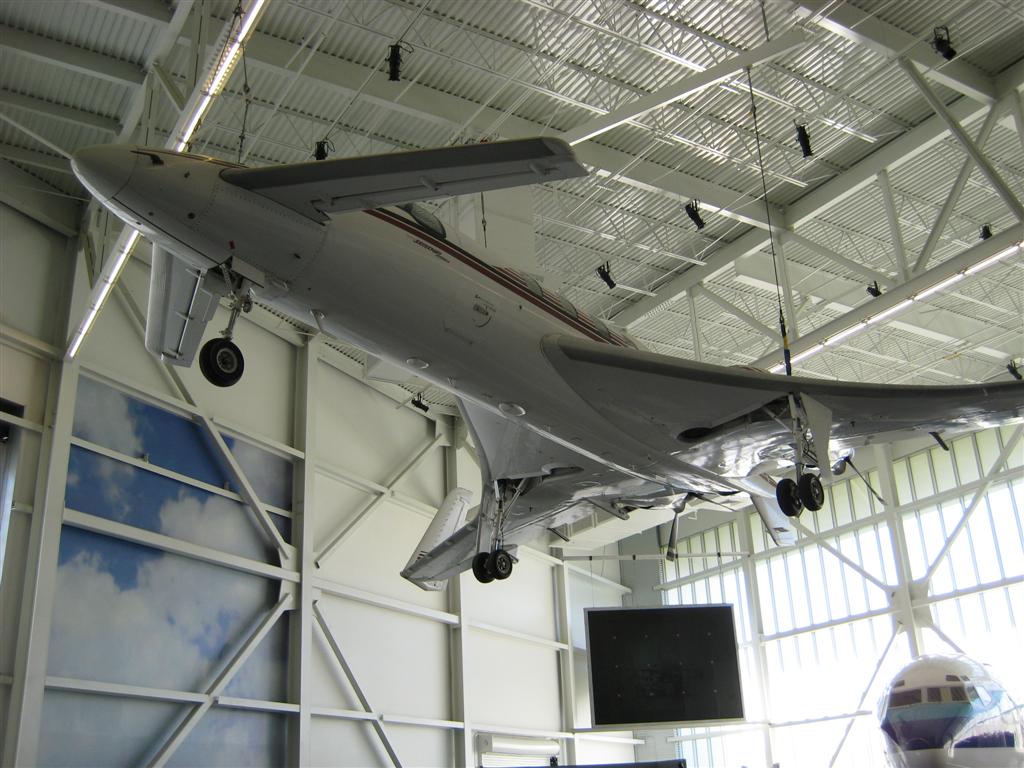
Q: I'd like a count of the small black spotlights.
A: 10